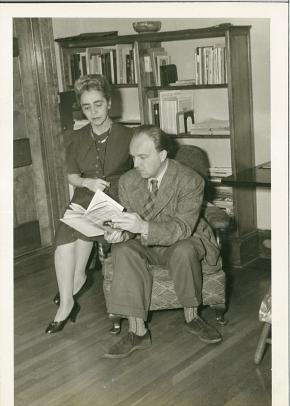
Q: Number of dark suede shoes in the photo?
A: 2